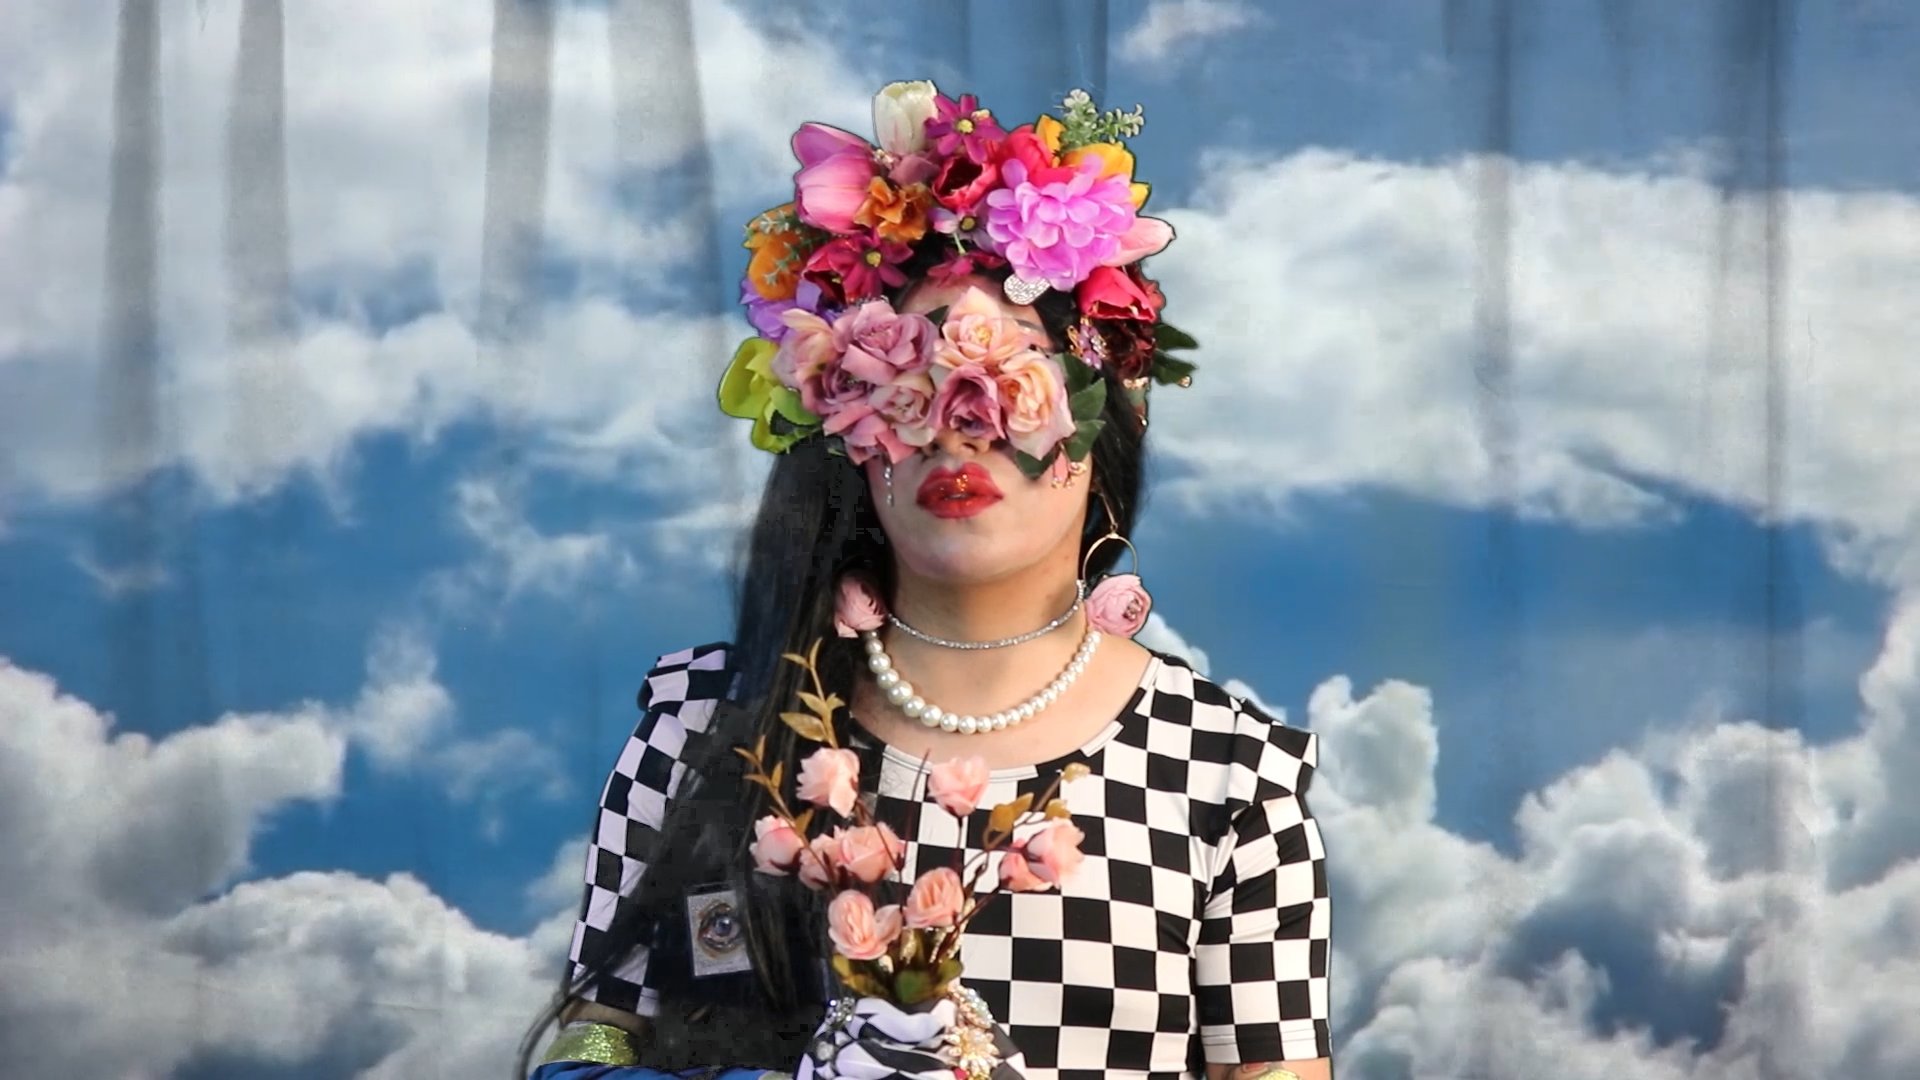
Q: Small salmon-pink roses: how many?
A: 9